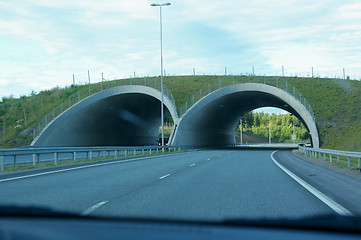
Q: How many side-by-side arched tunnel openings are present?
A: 2